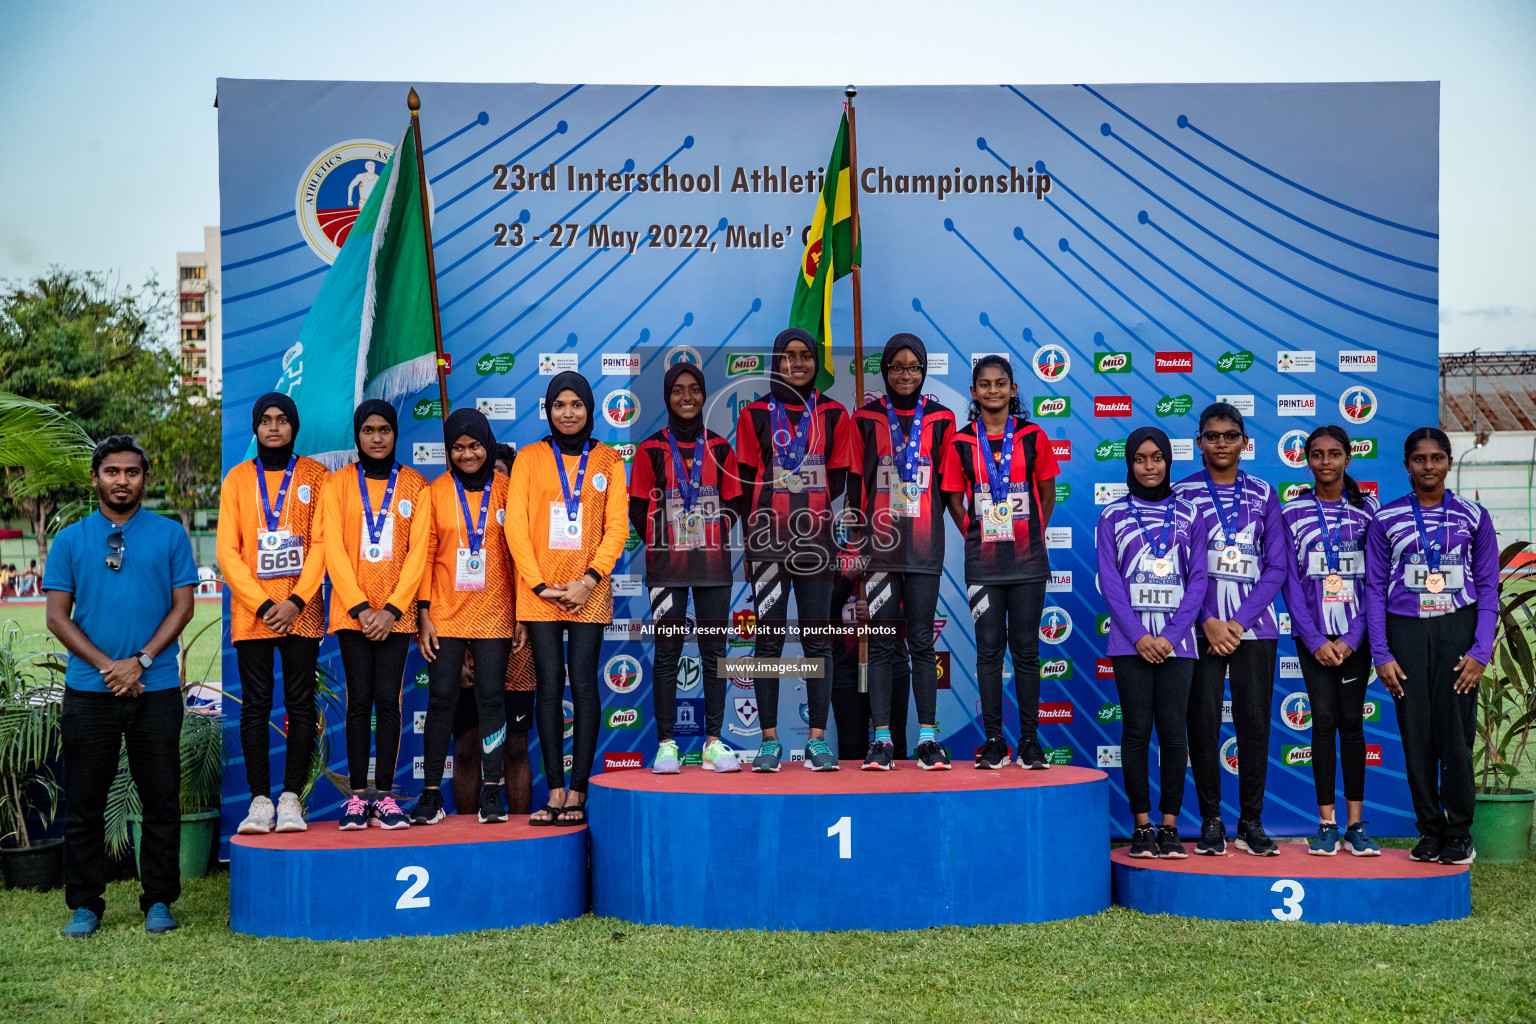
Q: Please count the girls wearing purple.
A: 4